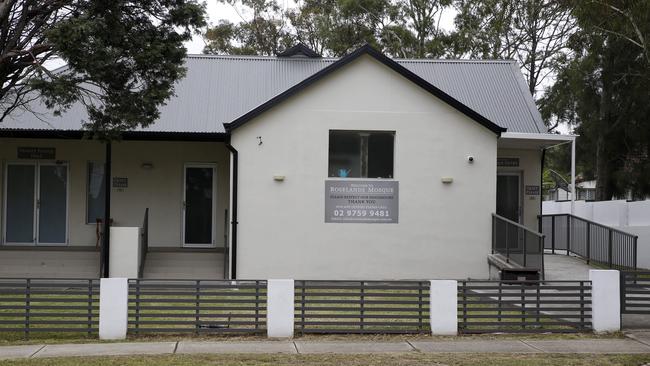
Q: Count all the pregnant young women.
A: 0